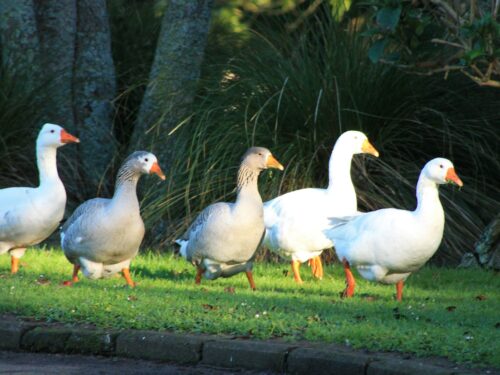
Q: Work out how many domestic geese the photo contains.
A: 5